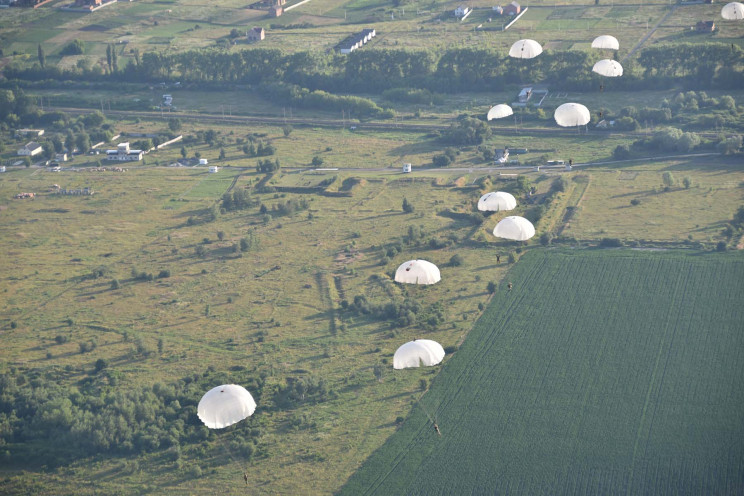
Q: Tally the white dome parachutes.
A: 11